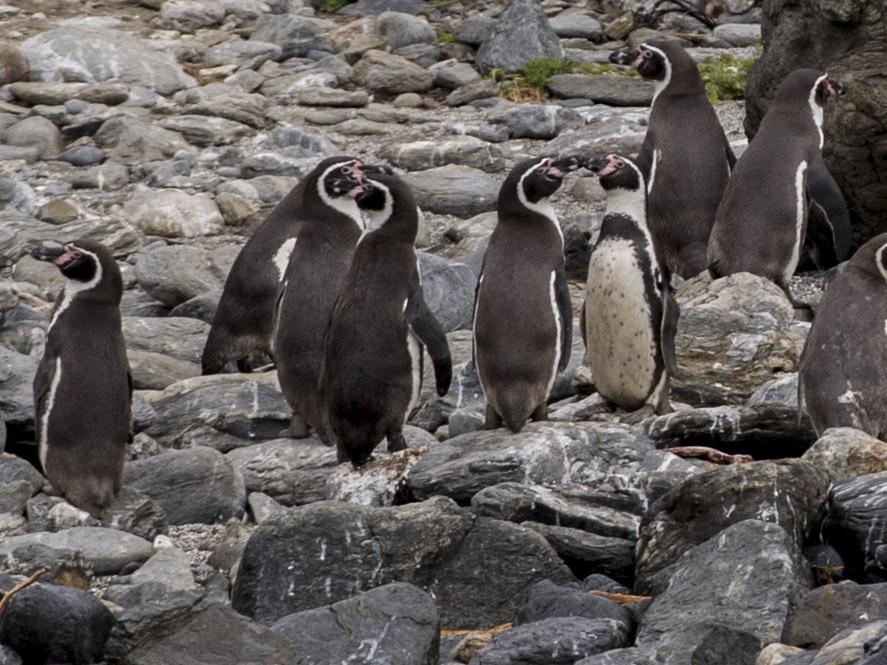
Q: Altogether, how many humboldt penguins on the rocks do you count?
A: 9